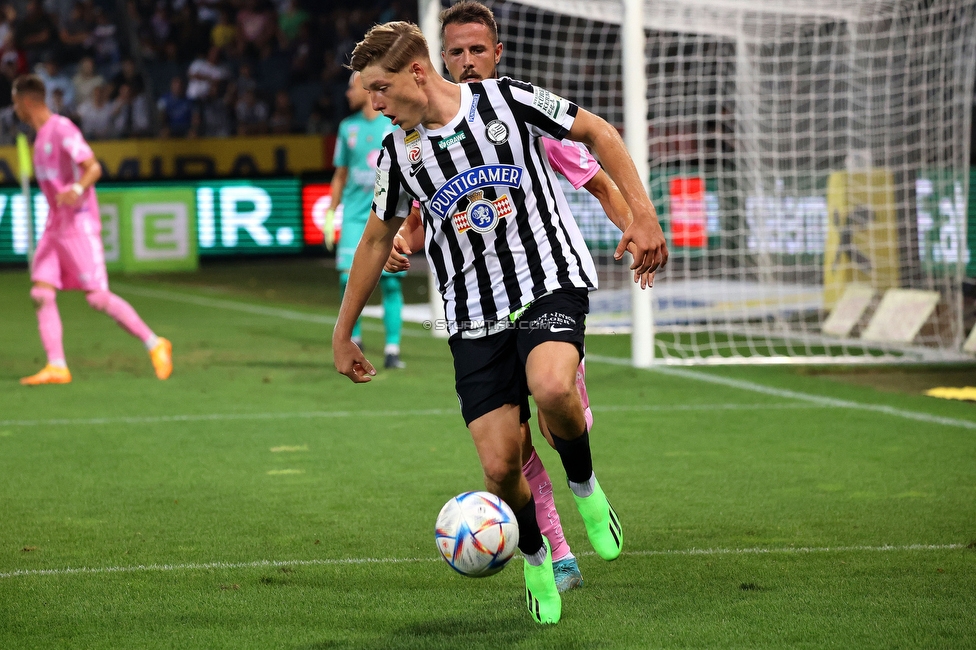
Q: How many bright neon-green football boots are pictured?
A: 2